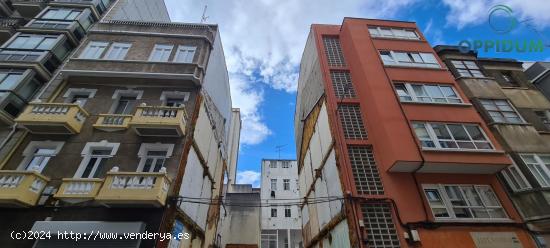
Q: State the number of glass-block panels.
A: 5